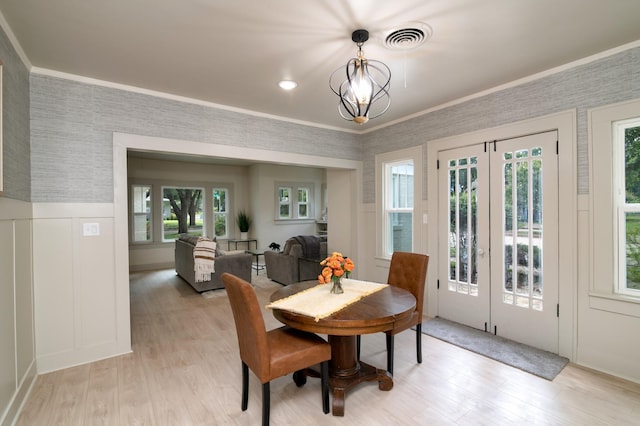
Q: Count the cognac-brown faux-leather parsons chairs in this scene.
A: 2